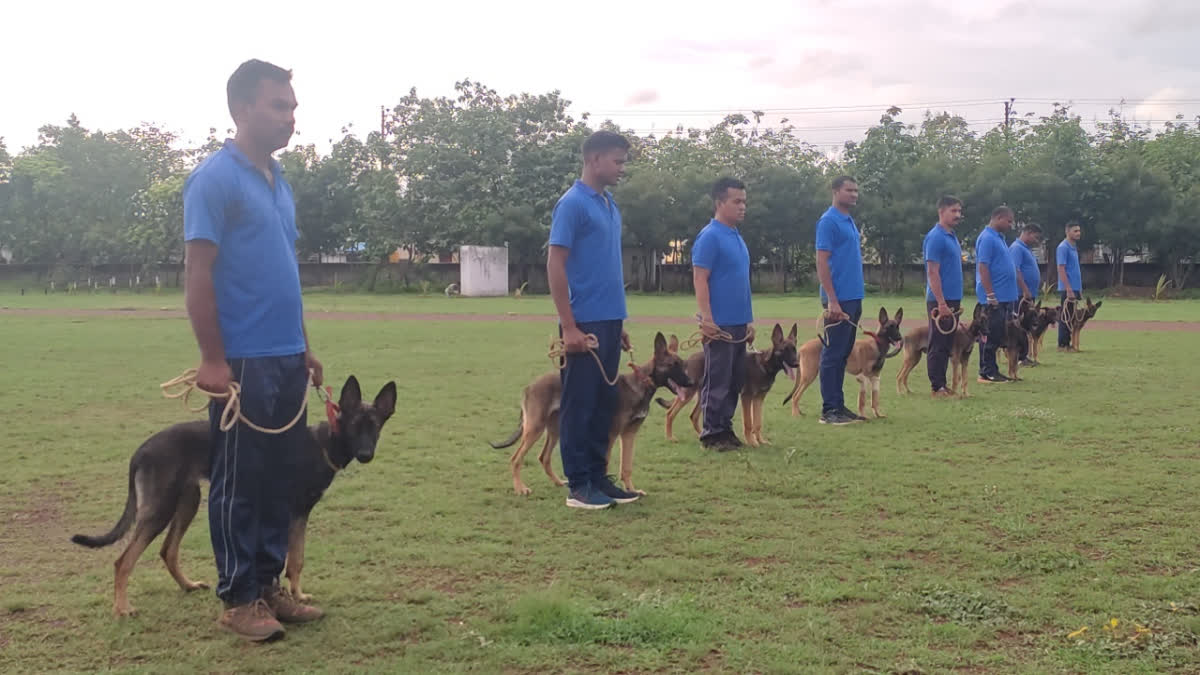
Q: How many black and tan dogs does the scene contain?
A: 8